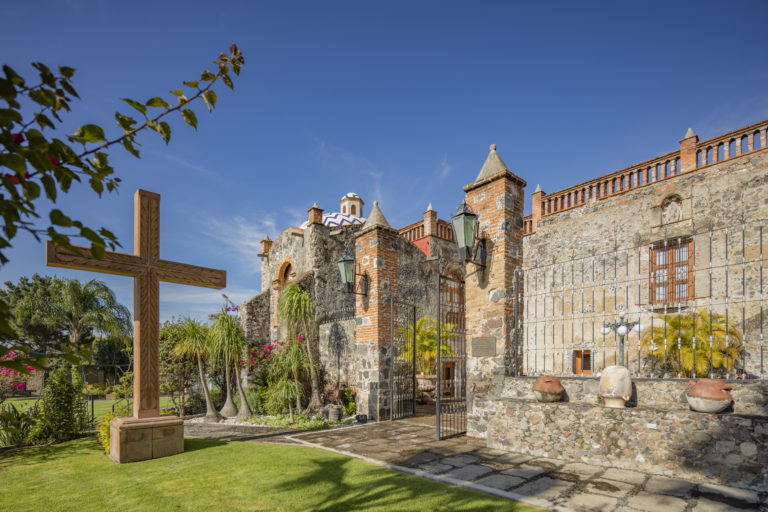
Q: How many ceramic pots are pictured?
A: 3